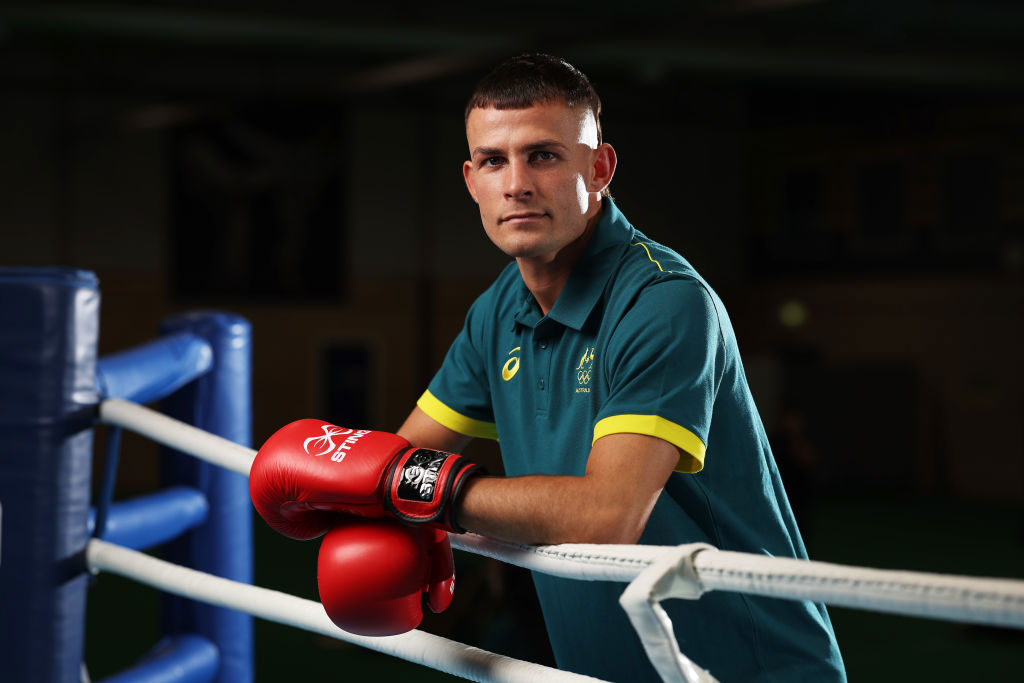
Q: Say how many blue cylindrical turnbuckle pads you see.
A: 3